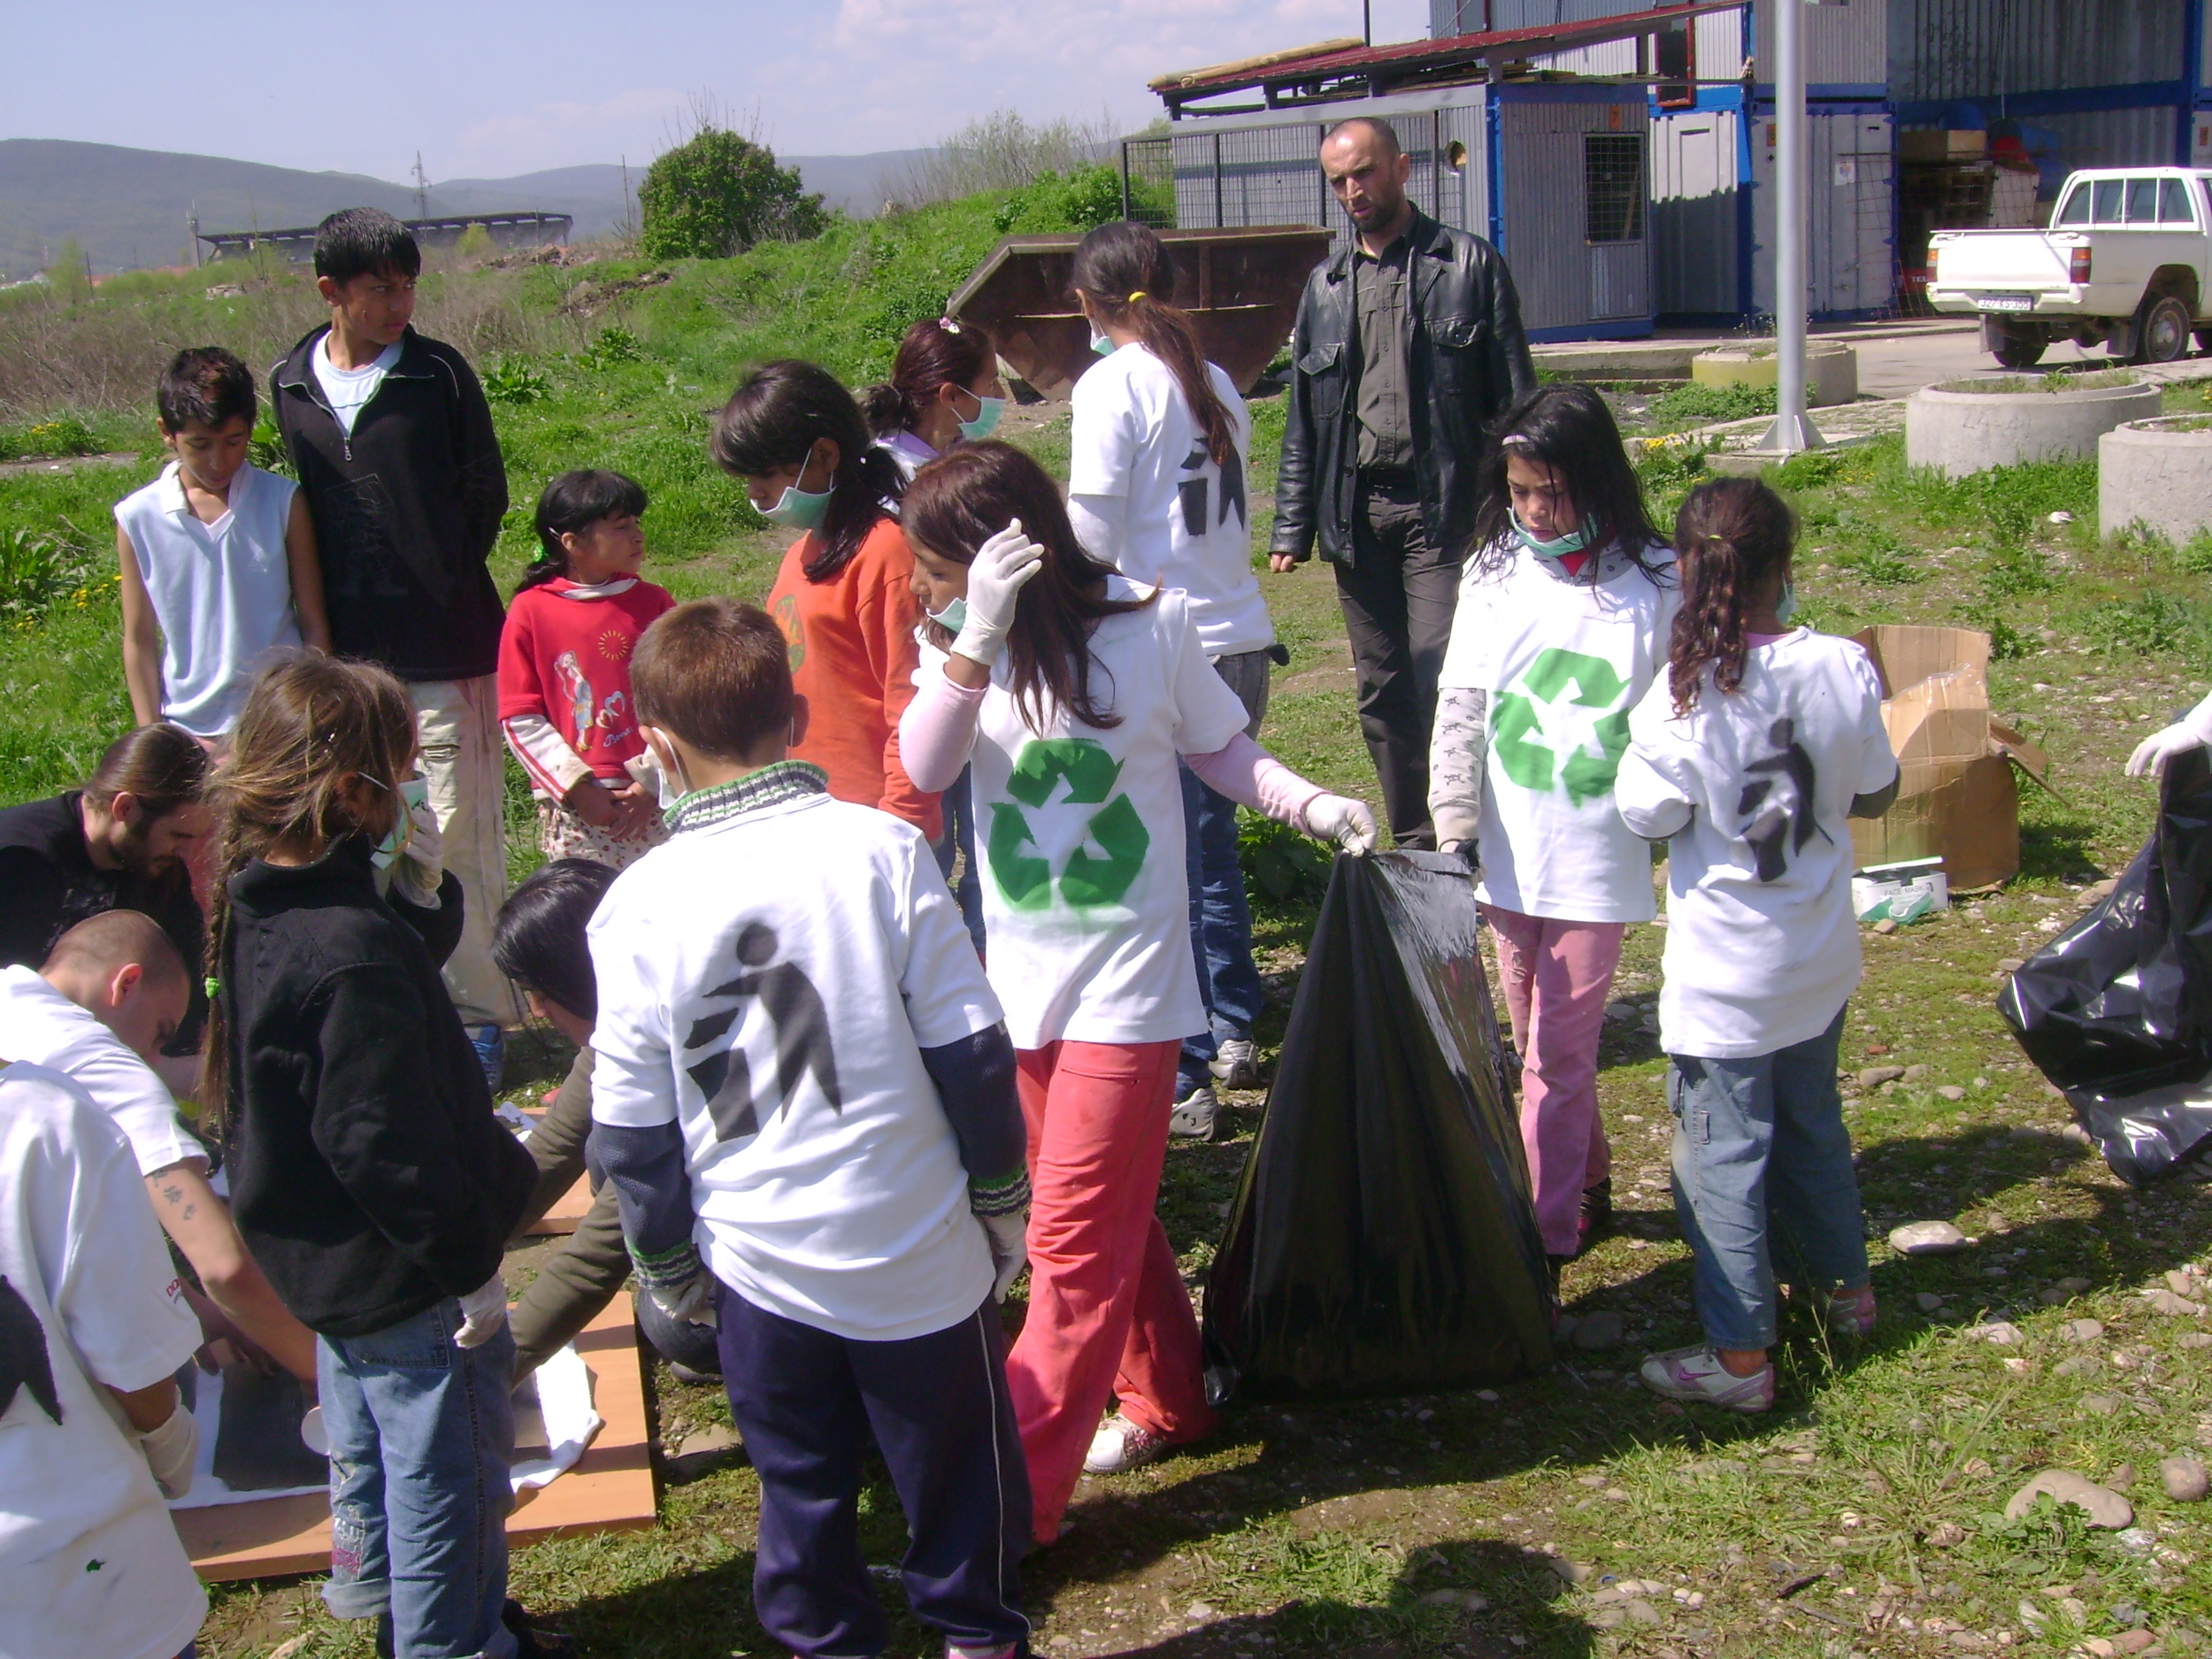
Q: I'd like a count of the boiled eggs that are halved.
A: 0